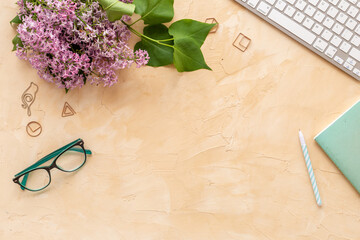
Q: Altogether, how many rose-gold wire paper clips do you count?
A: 5